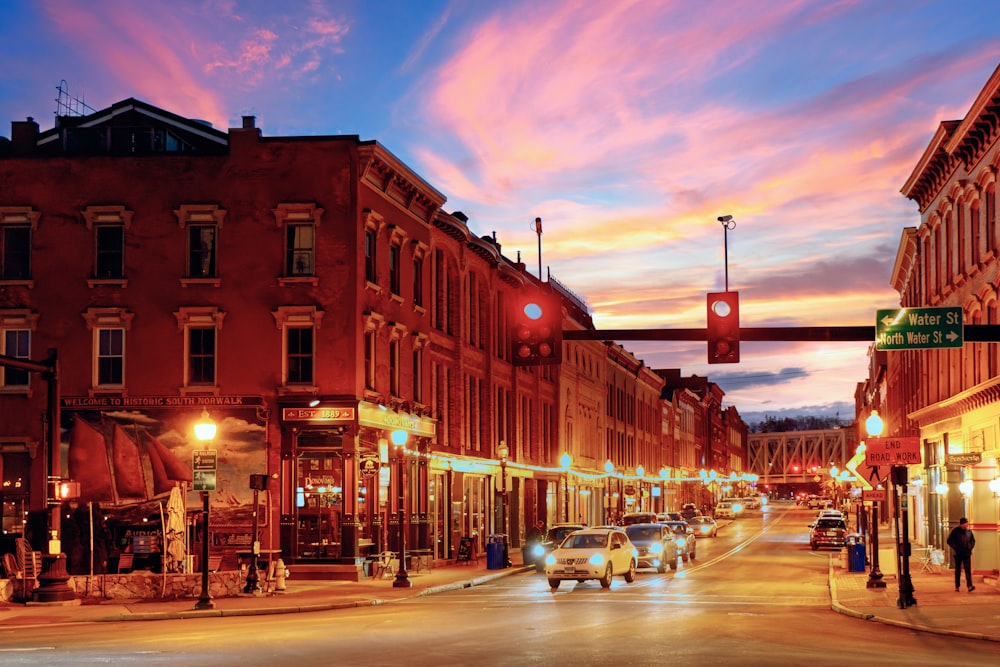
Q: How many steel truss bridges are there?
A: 1